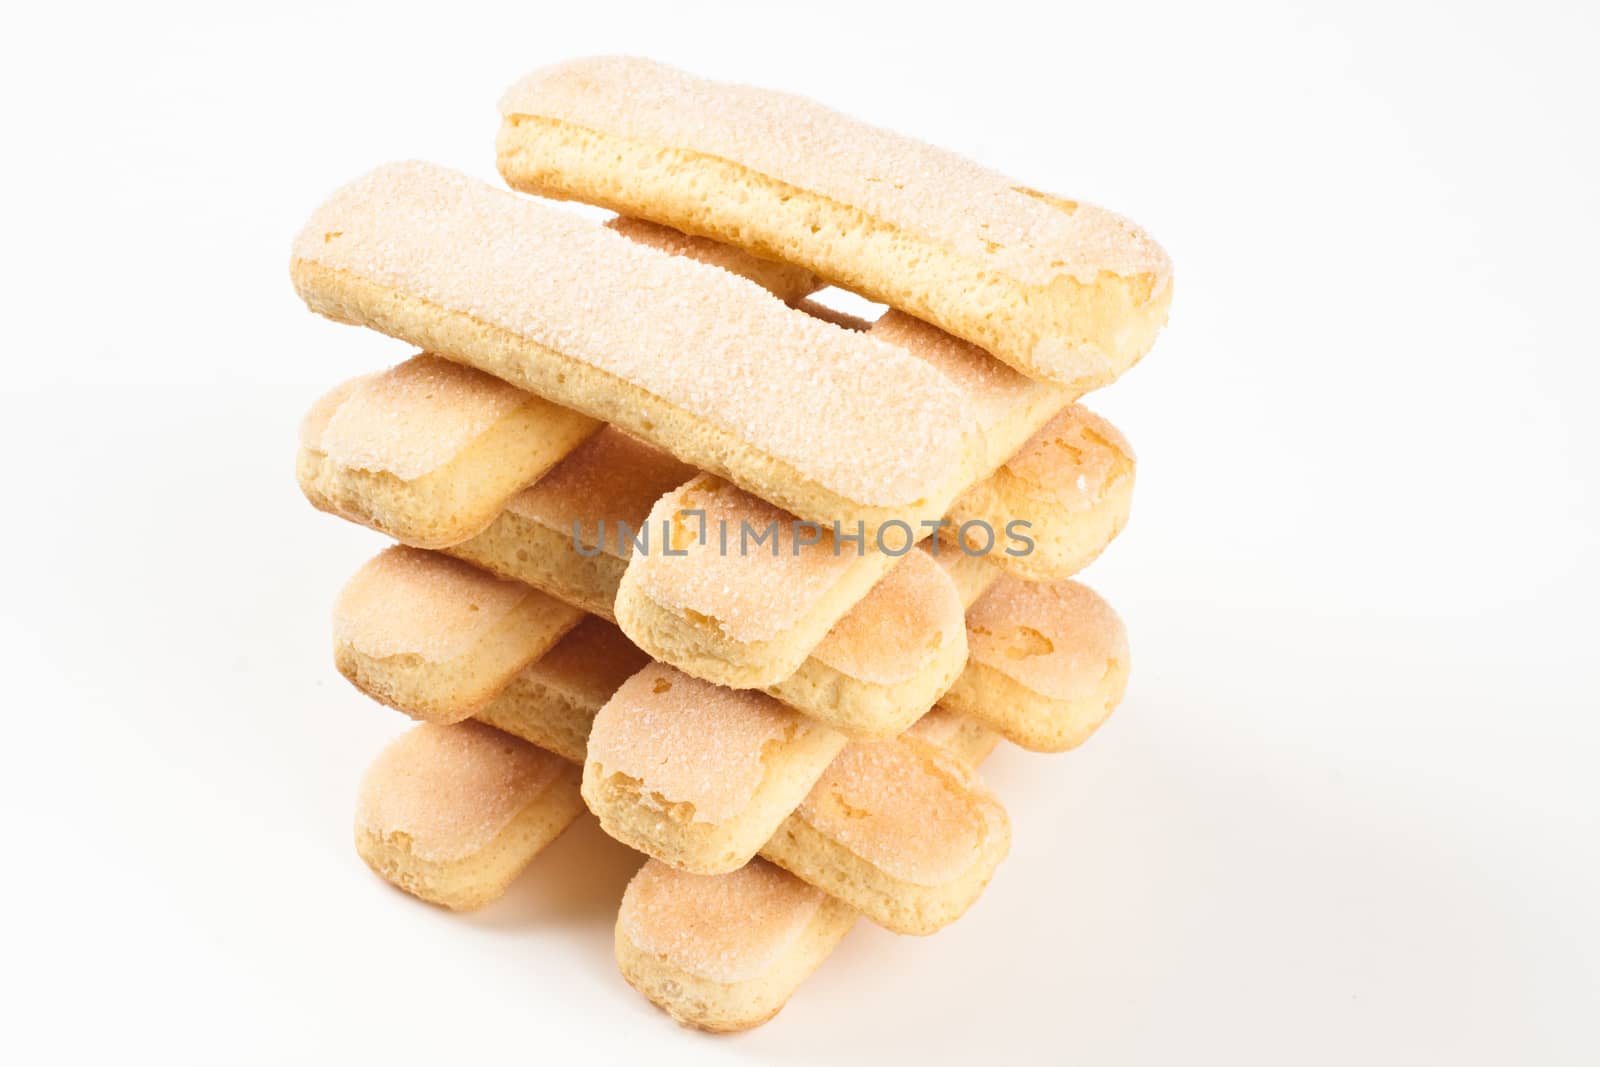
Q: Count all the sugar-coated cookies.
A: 12